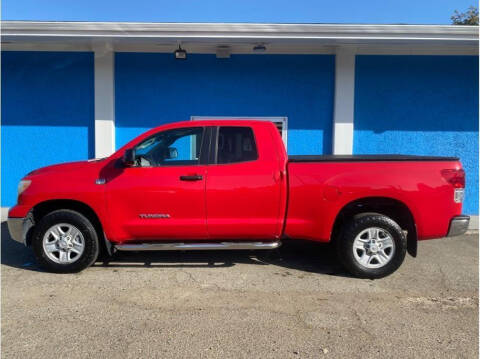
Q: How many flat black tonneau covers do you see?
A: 1